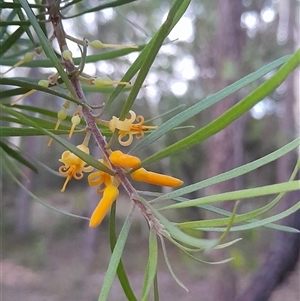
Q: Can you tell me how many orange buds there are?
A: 3